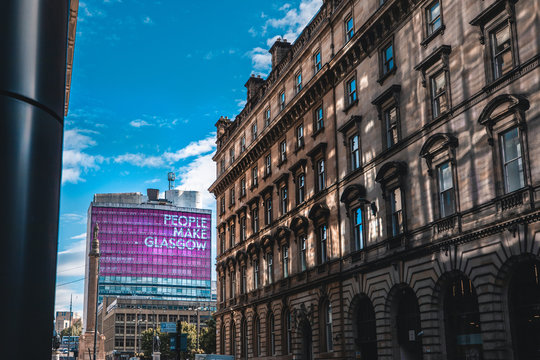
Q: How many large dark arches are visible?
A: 4